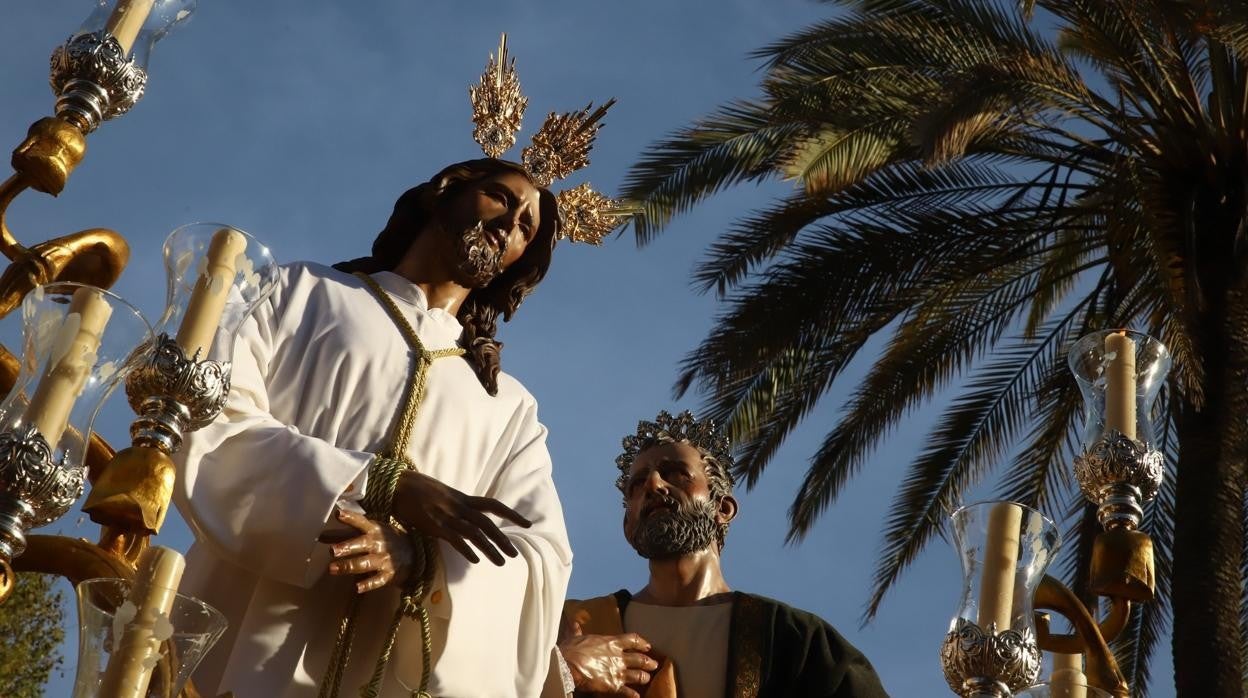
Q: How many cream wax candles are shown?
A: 7